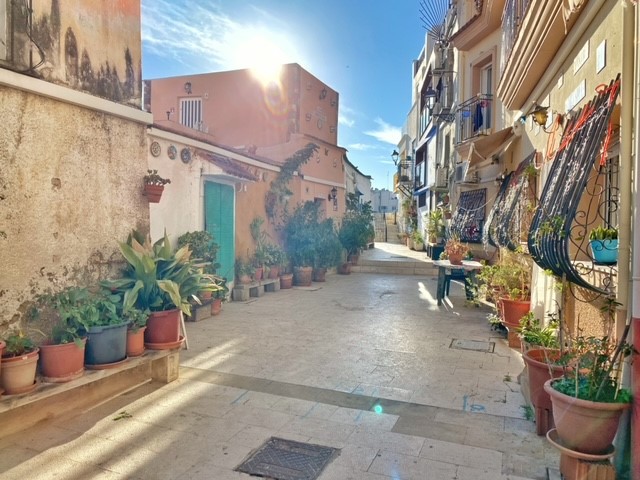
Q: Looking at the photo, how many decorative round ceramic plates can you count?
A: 3